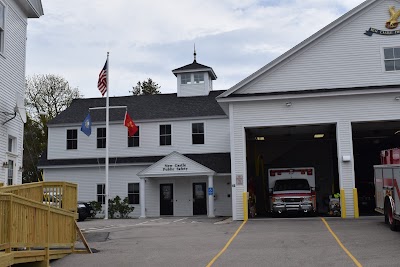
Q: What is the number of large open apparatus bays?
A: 2